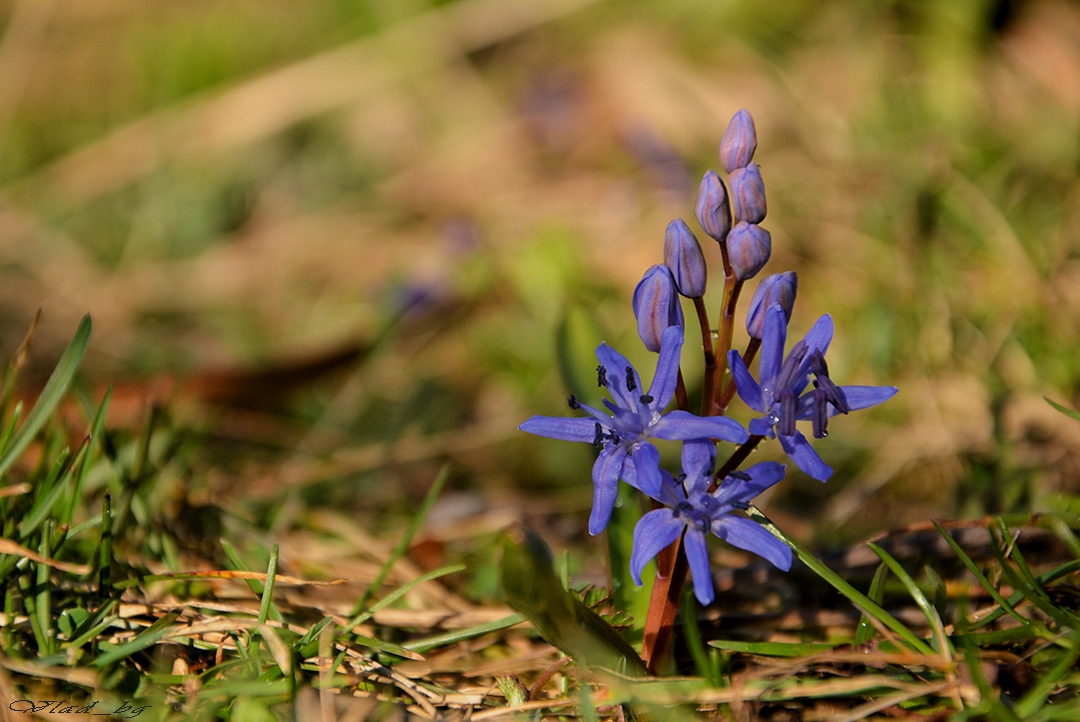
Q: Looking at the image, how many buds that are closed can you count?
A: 7